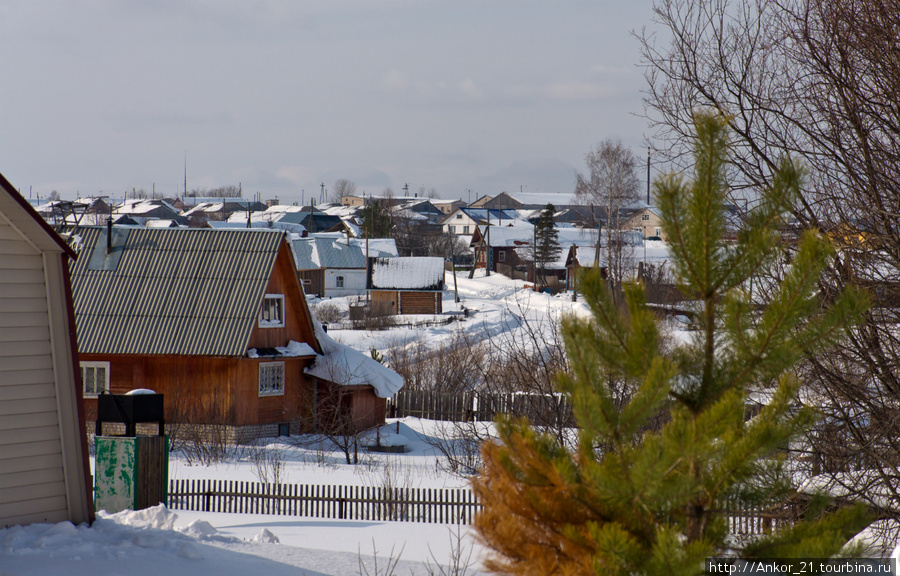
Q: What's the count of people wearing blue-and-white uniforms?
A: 0